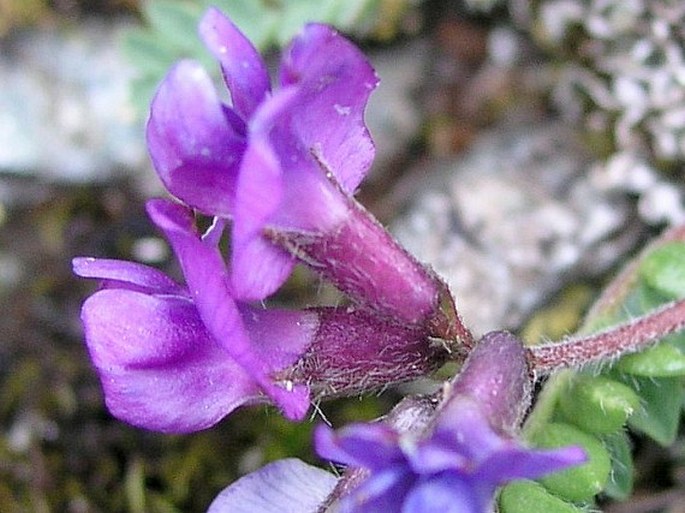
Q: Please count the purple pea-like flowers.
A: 3